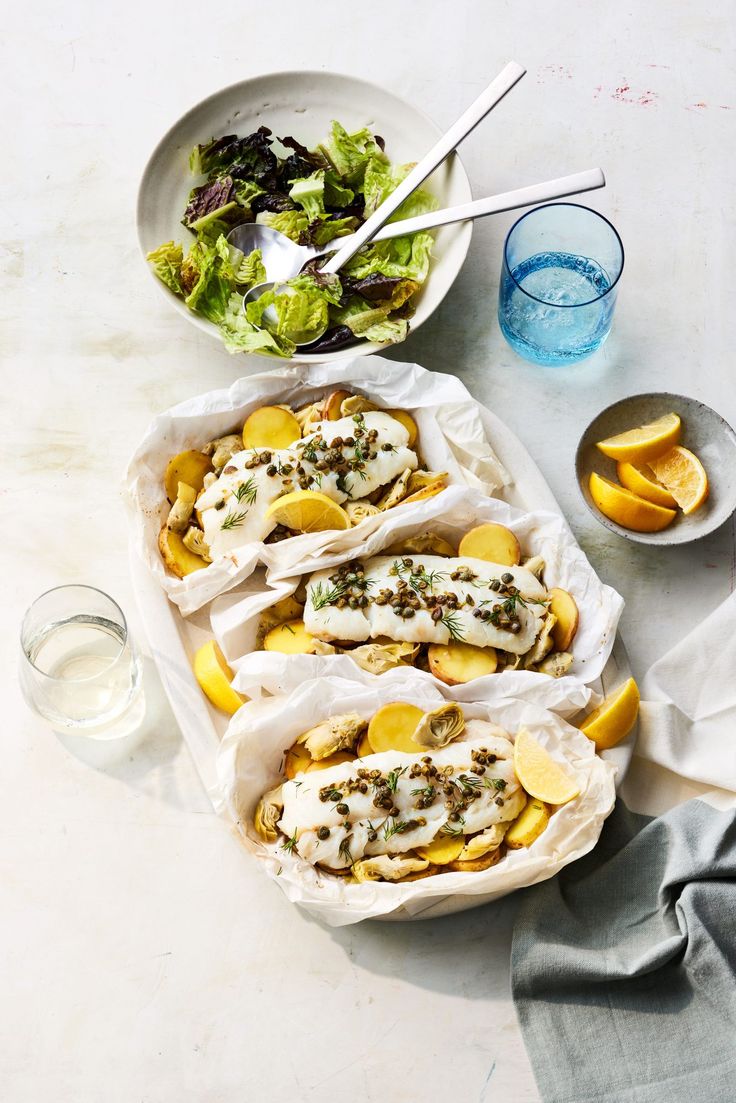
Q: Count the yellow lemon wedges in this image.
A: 8